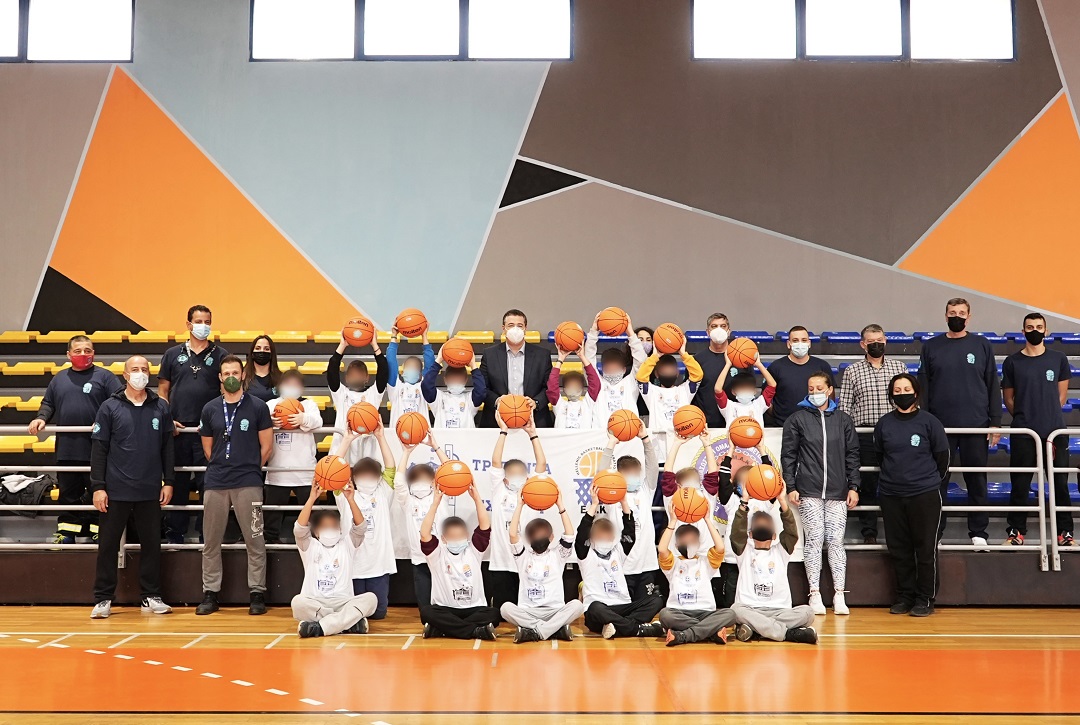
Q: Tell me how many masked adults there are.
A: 14